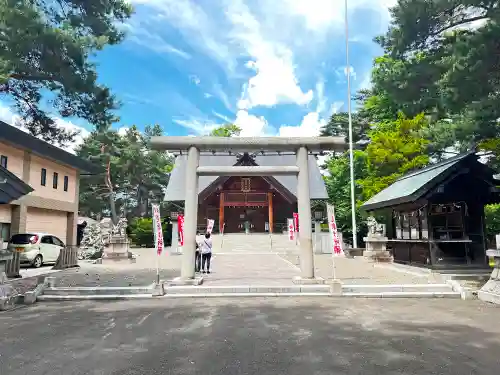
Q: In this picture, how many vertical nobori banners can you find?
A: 6